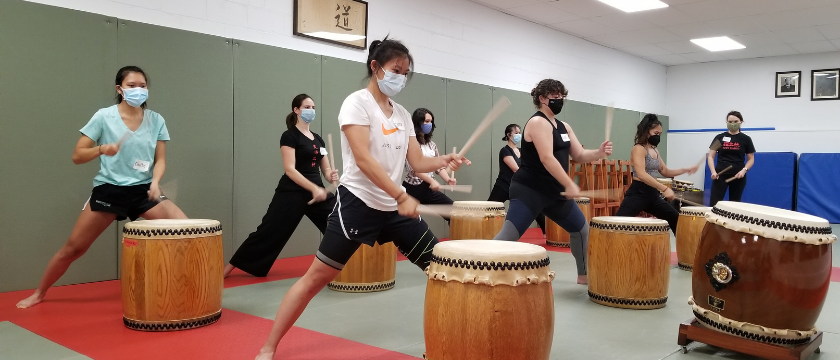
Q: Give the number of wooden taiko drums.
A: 8